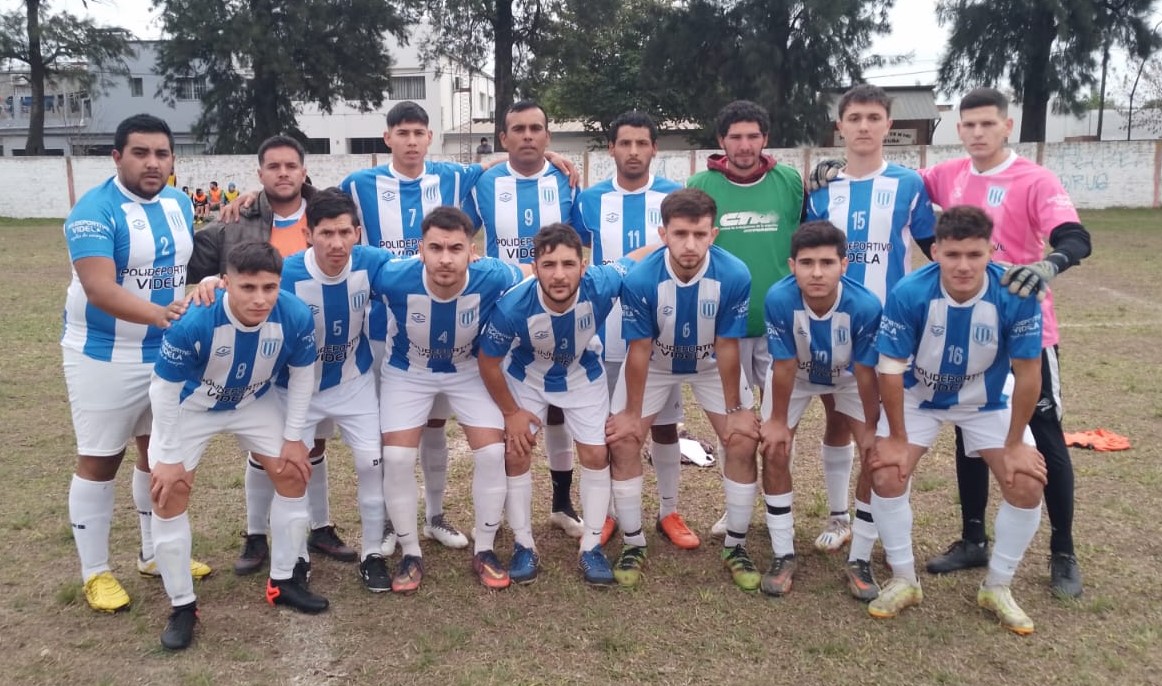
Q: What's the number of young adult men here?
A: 15